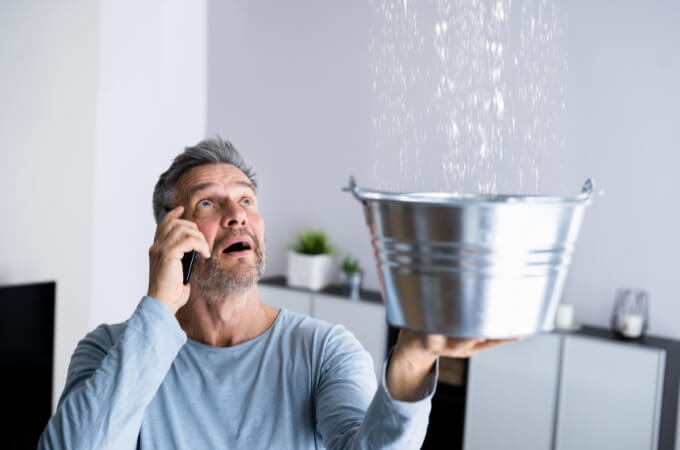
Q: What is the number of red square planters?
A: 0